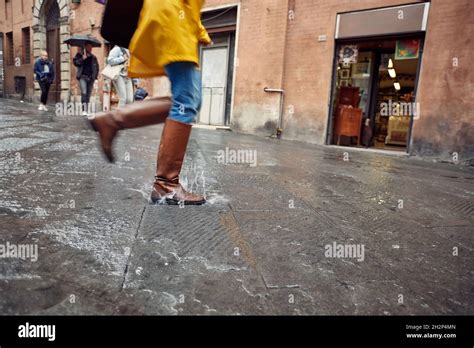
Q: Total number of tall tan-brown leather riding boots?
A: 2